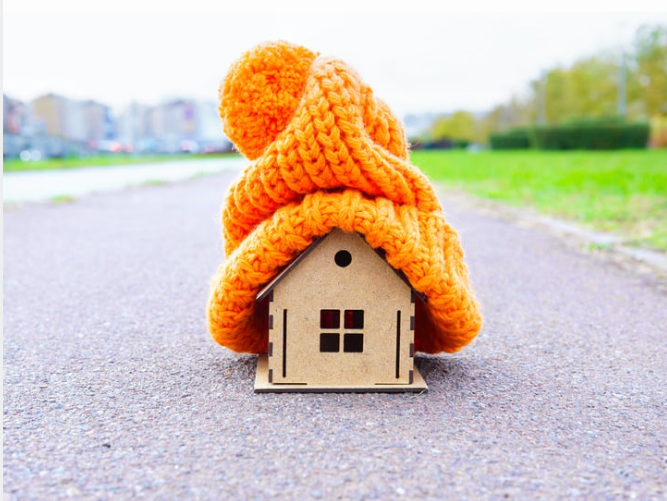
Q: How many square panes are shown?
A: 4